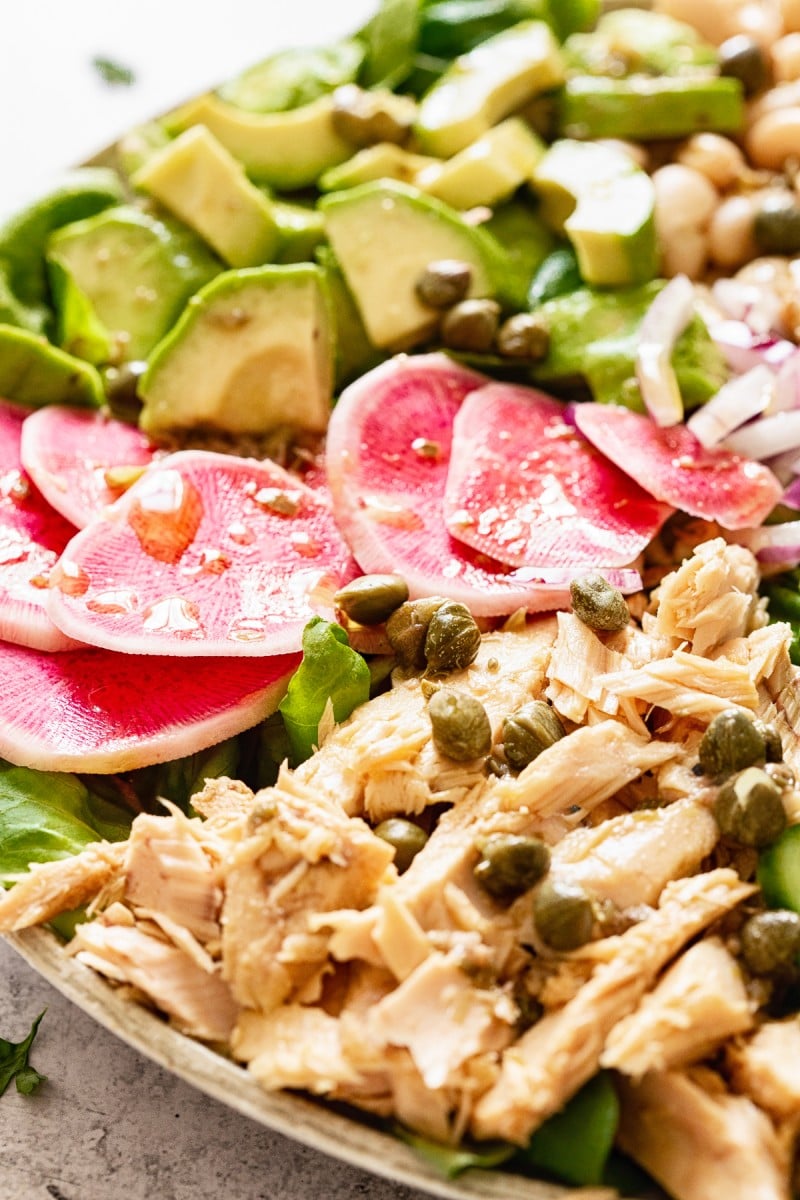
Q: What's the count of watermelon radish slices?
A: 7